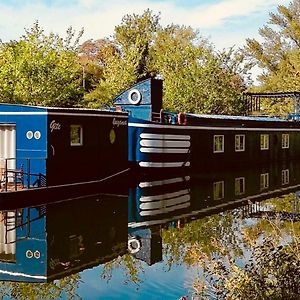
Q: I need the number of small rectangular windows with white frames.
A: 5